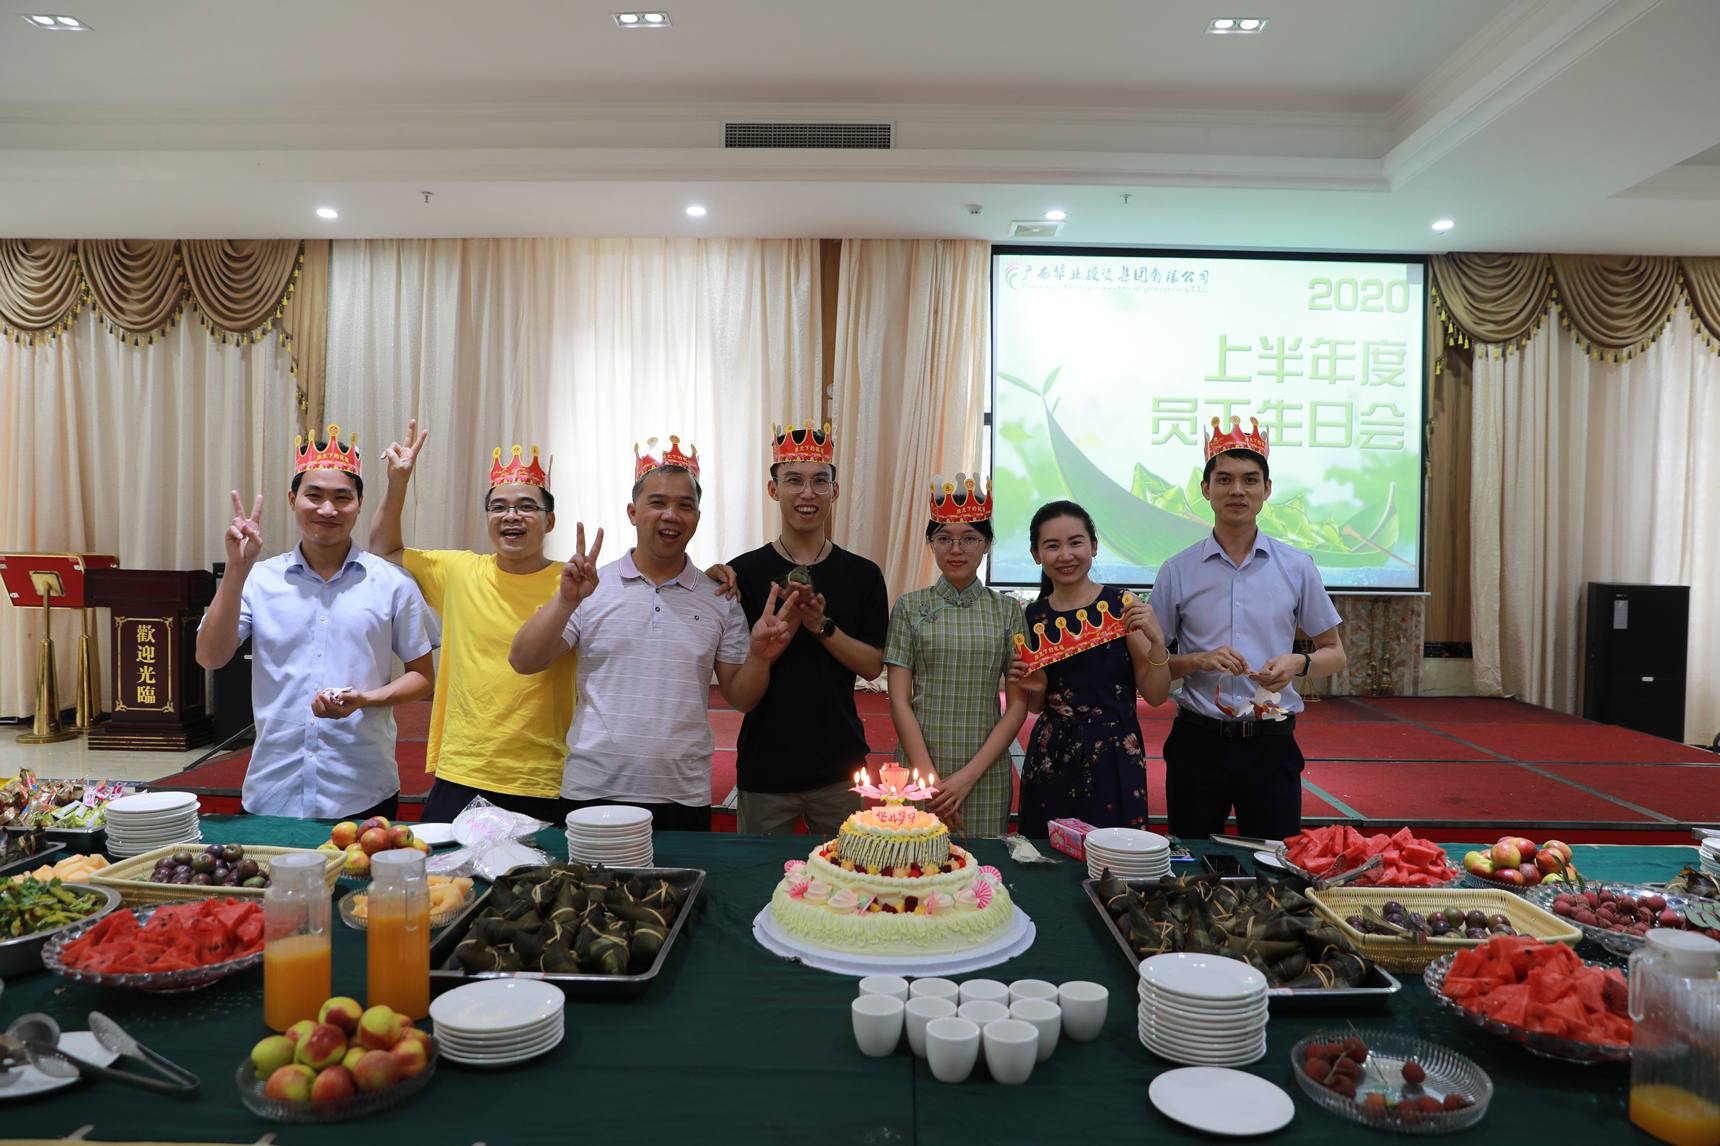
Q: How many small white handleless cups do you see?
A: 11